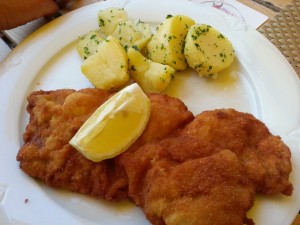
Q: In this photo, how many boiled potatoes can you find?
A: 7